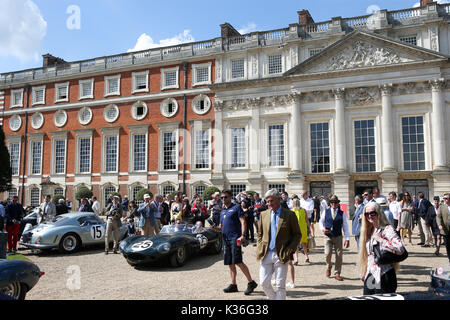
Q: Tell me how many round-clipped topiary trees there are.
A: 7